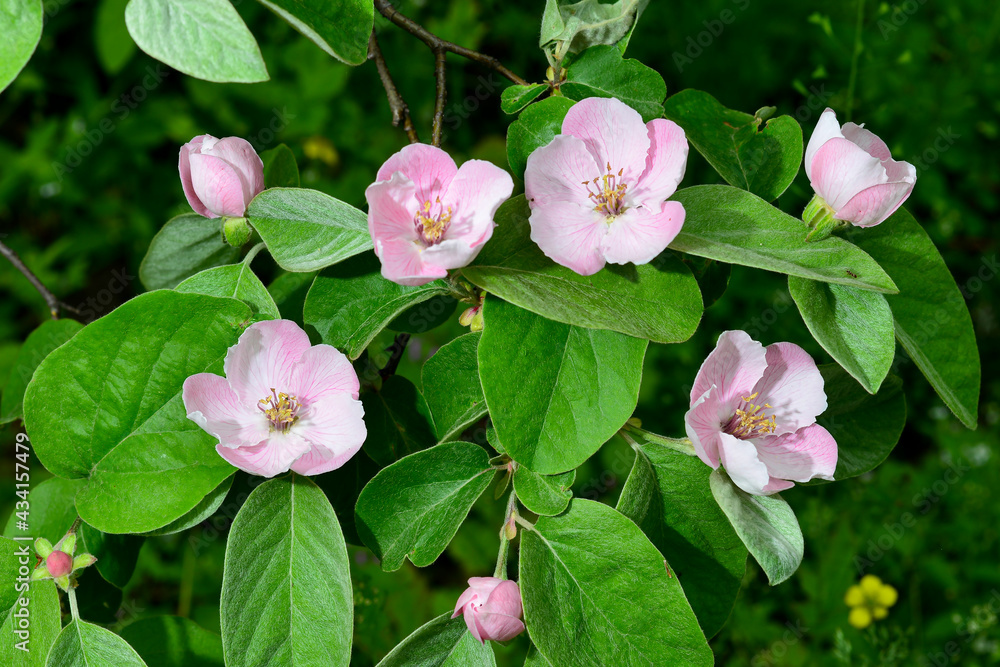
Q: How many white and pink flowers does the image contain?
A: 7